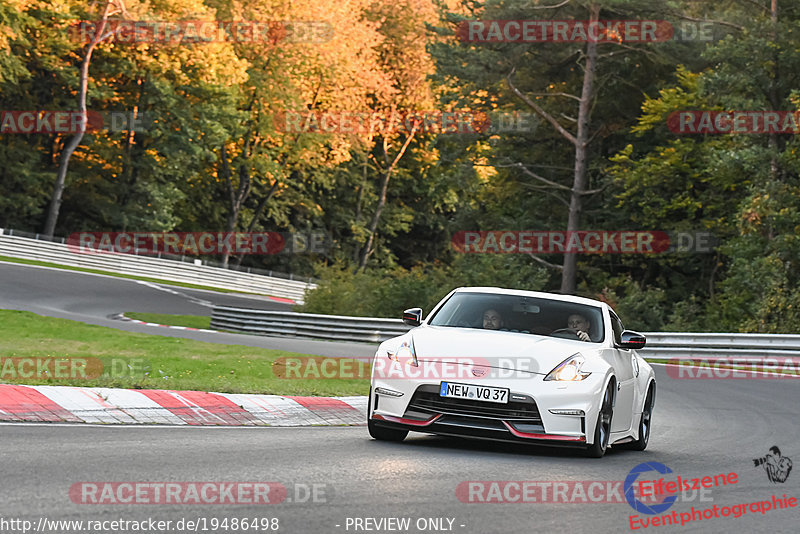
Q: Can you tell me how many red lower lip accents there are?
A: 2